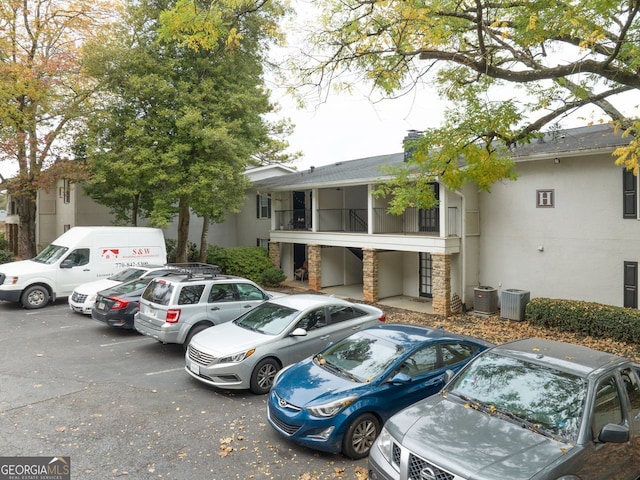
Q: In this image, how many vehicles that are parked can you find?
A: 7